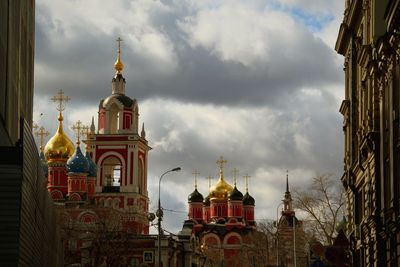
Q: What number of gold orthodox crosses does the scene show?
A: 11